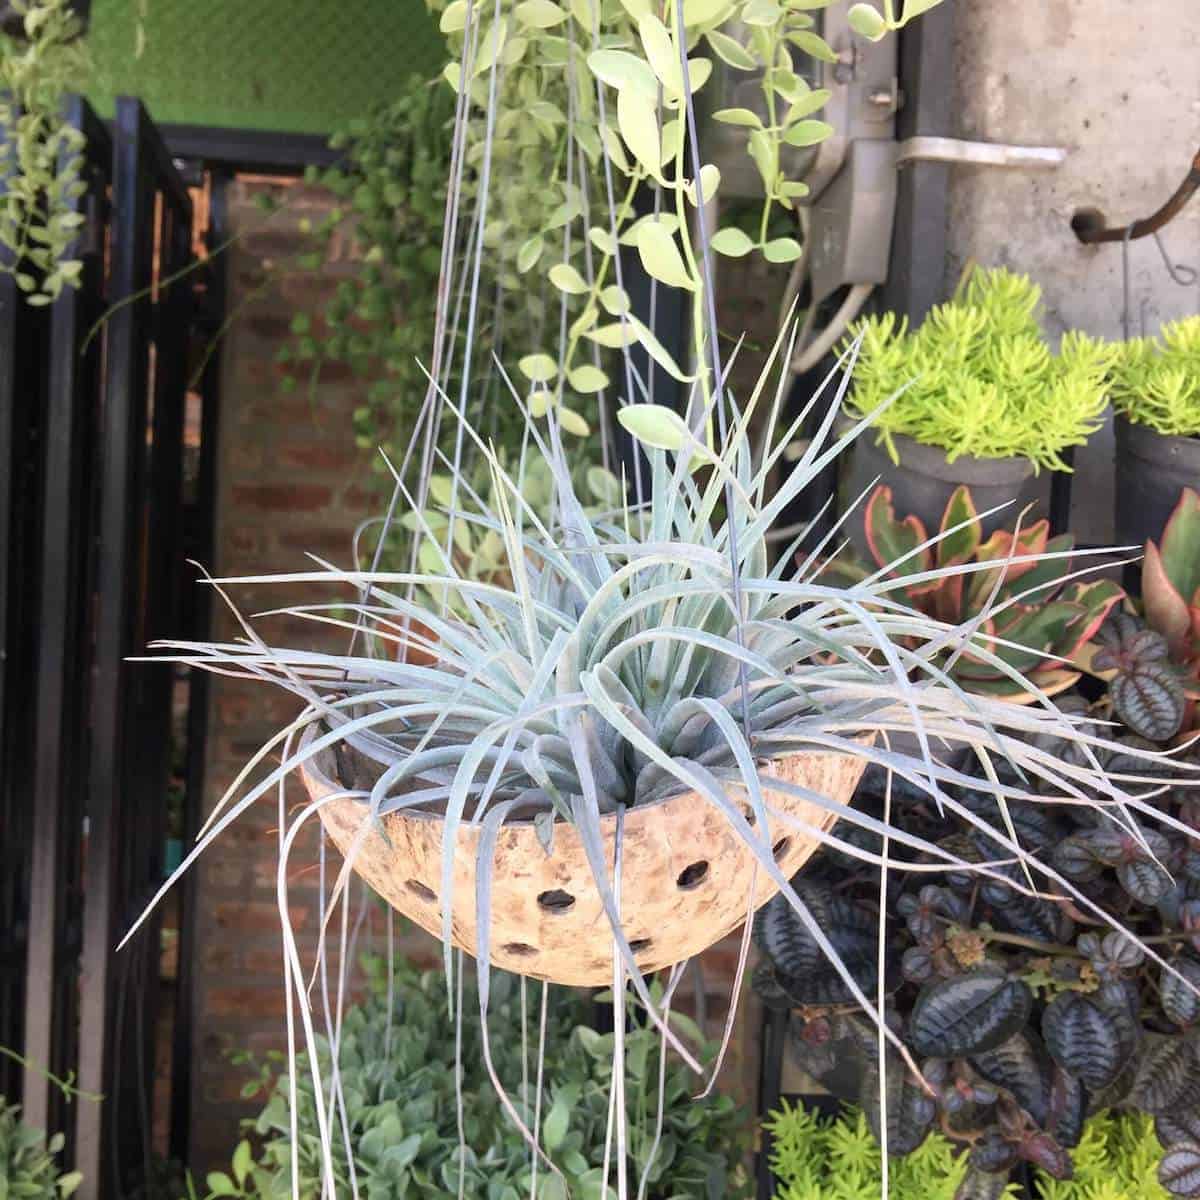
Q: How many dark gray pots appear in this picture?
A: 2